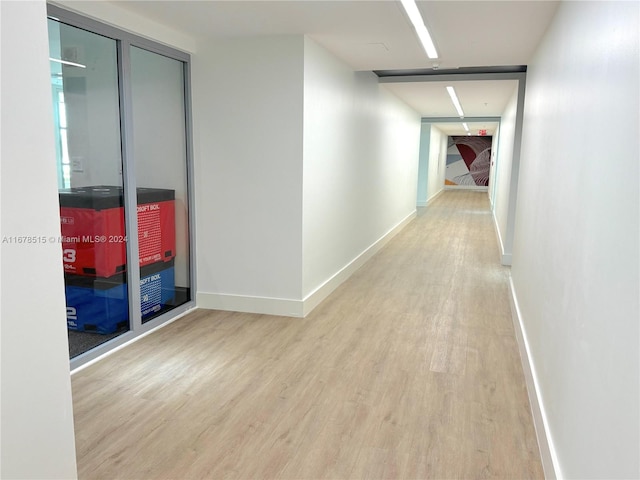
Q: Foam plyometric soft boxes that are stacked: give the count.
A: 2